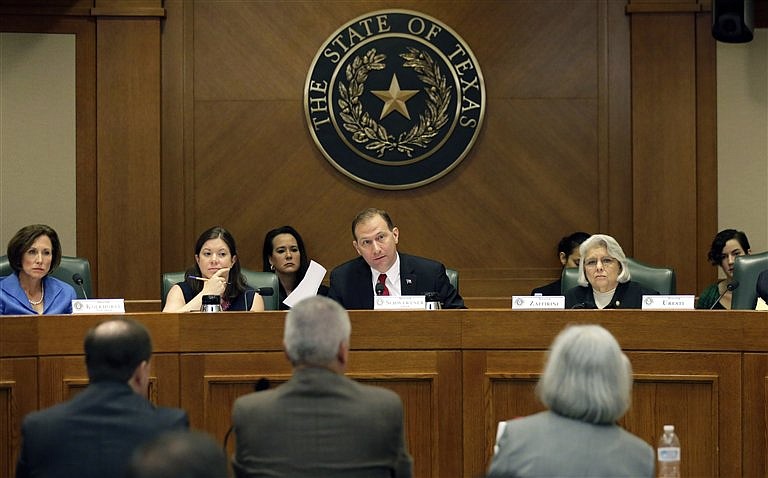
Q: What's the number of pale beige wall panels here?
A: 2